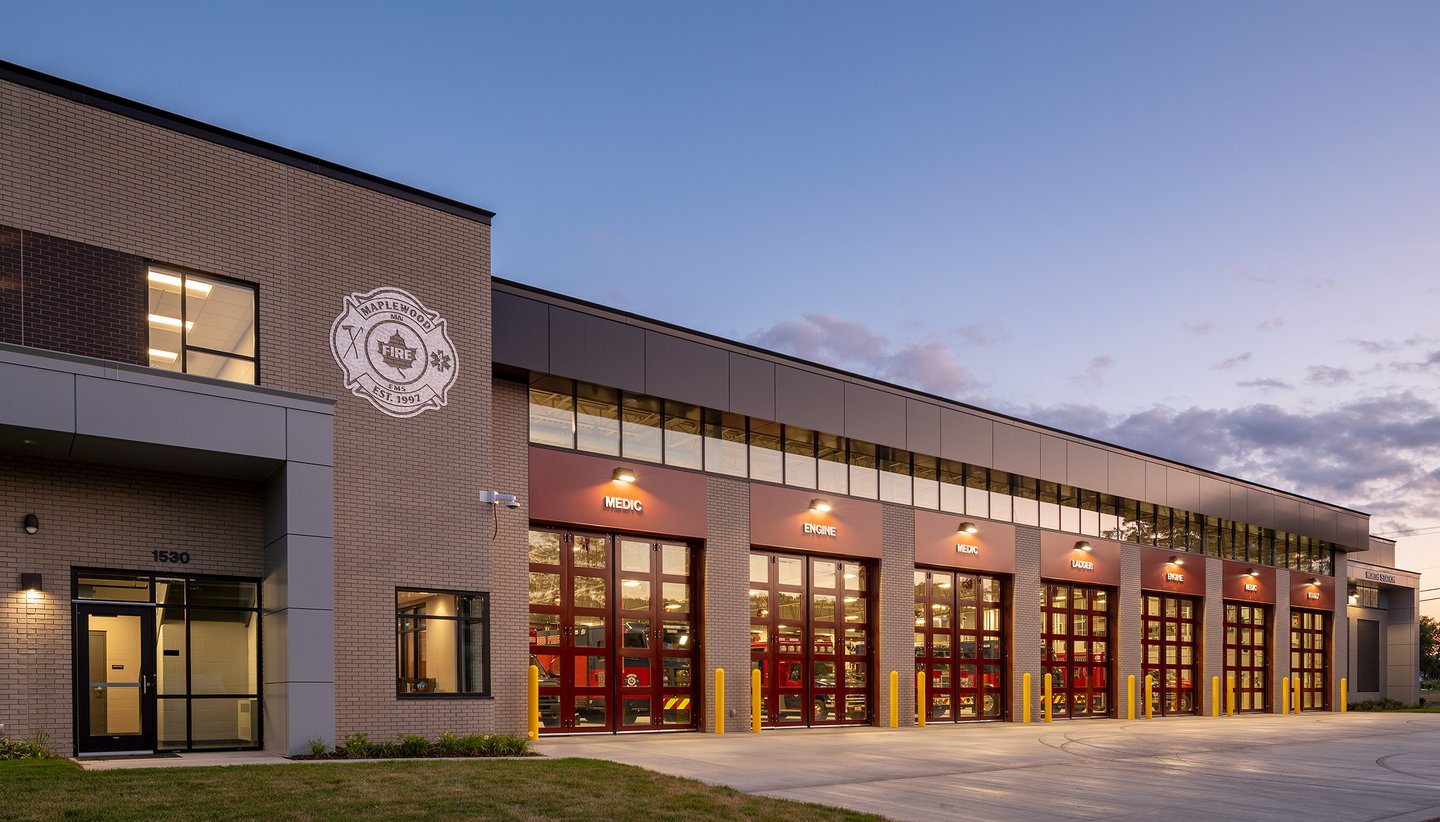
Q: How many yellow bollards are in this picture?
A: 14